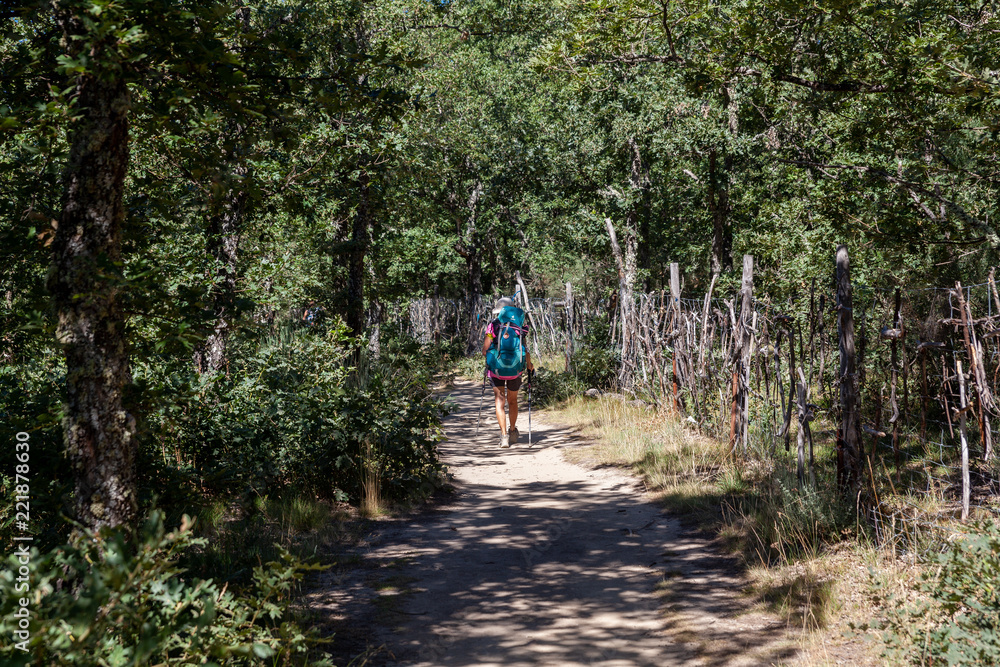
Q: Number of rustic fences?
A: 1